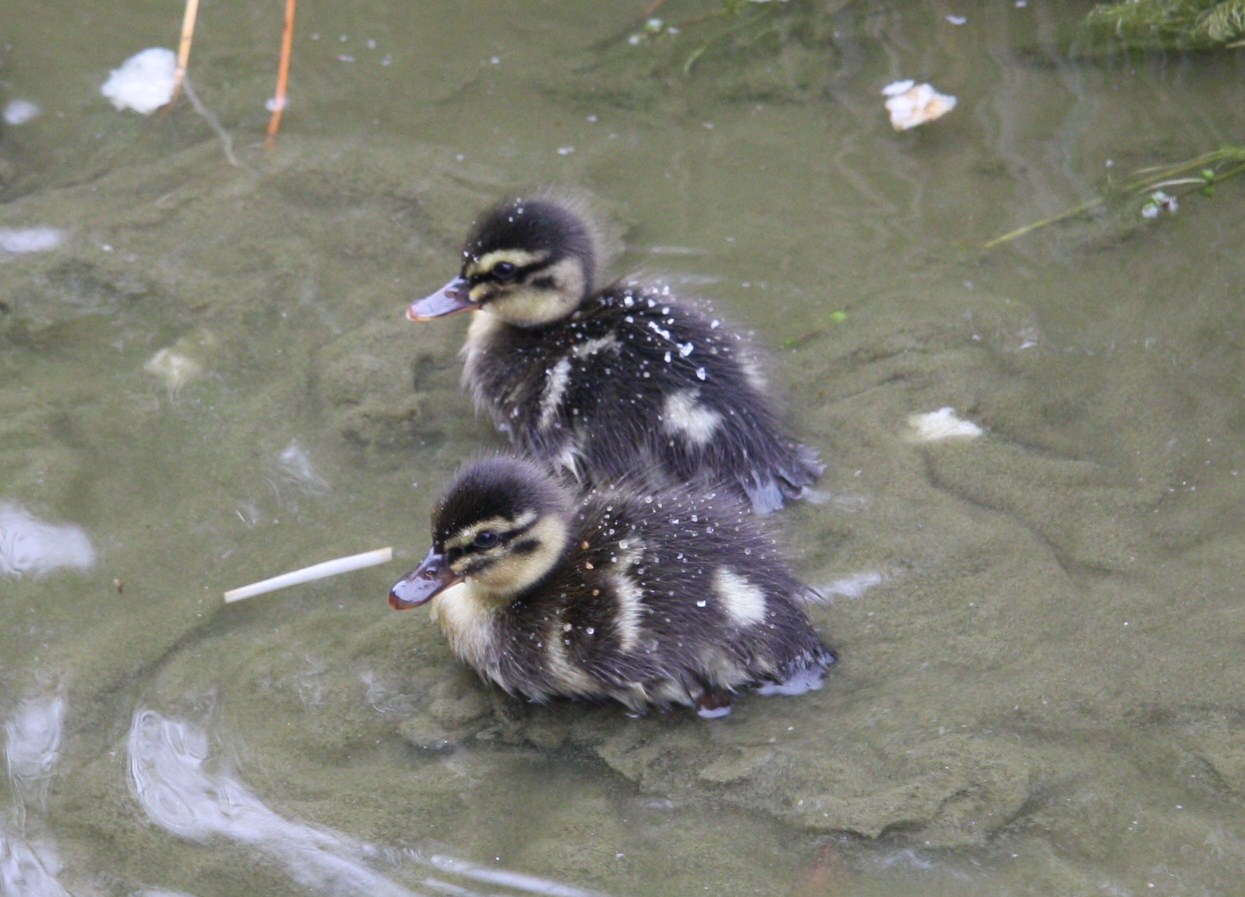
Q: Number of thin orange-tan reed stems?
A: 2